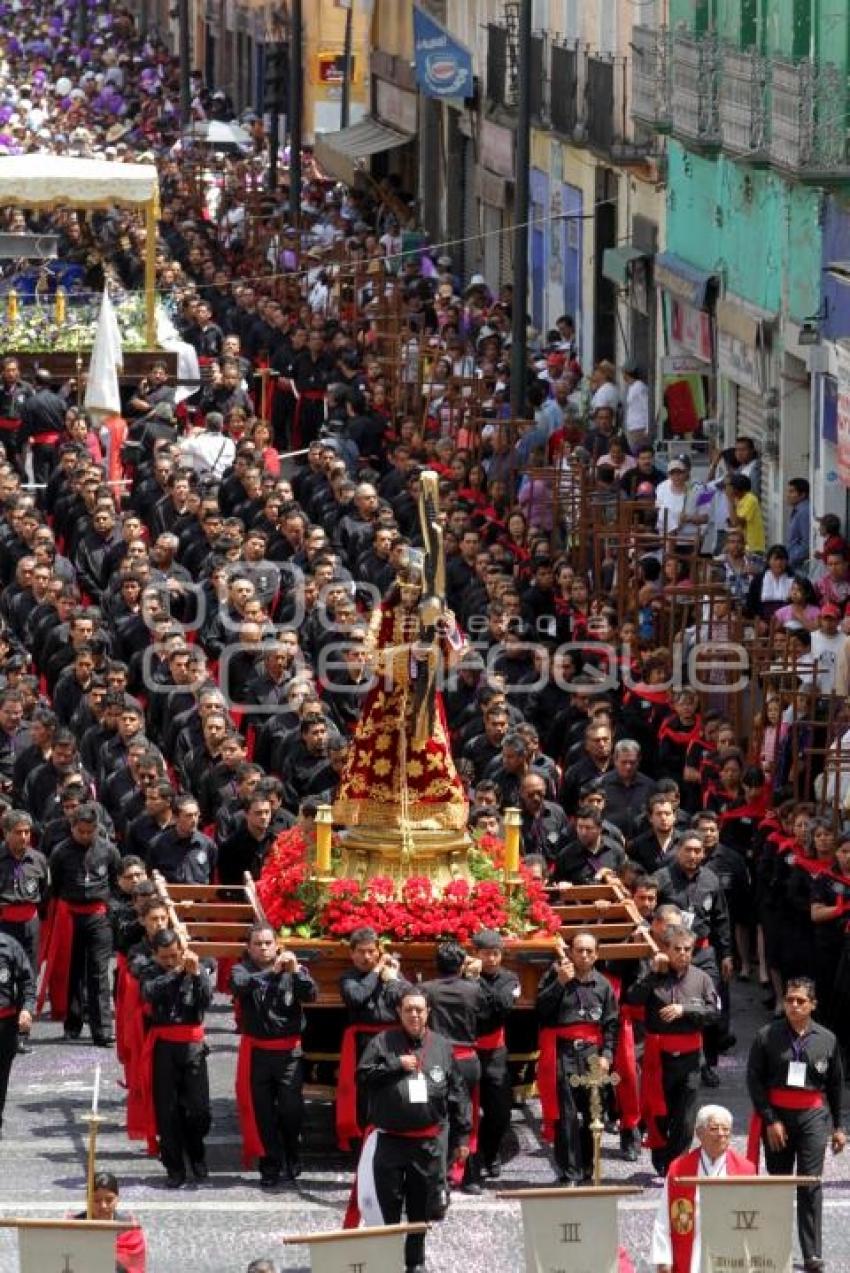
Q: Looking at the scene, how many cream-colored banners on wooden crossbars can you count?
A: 4